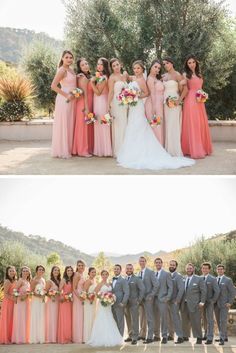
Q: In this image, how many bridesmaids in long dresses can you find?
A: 7